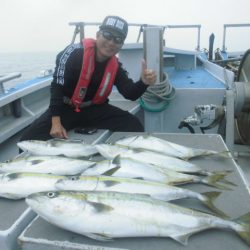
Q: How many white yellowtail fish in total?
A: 8